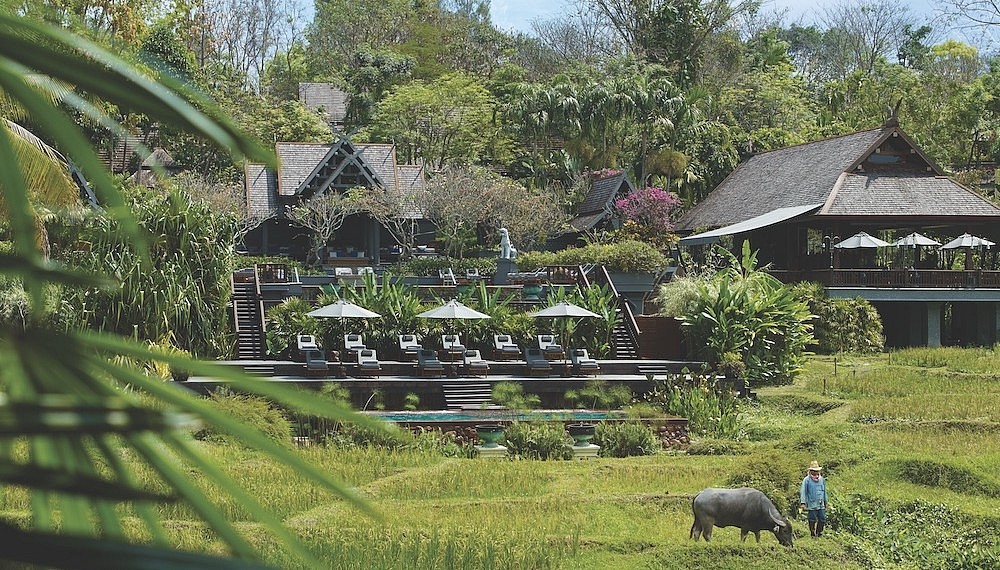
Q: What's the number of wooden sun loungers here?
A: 12